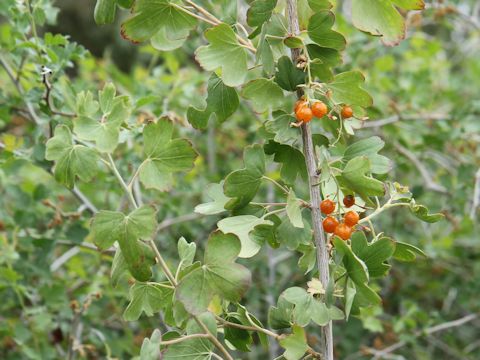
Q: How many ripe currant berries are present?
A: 9